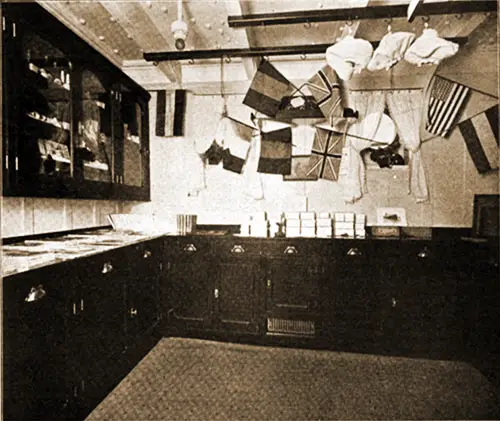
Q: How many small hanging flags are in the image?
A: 8